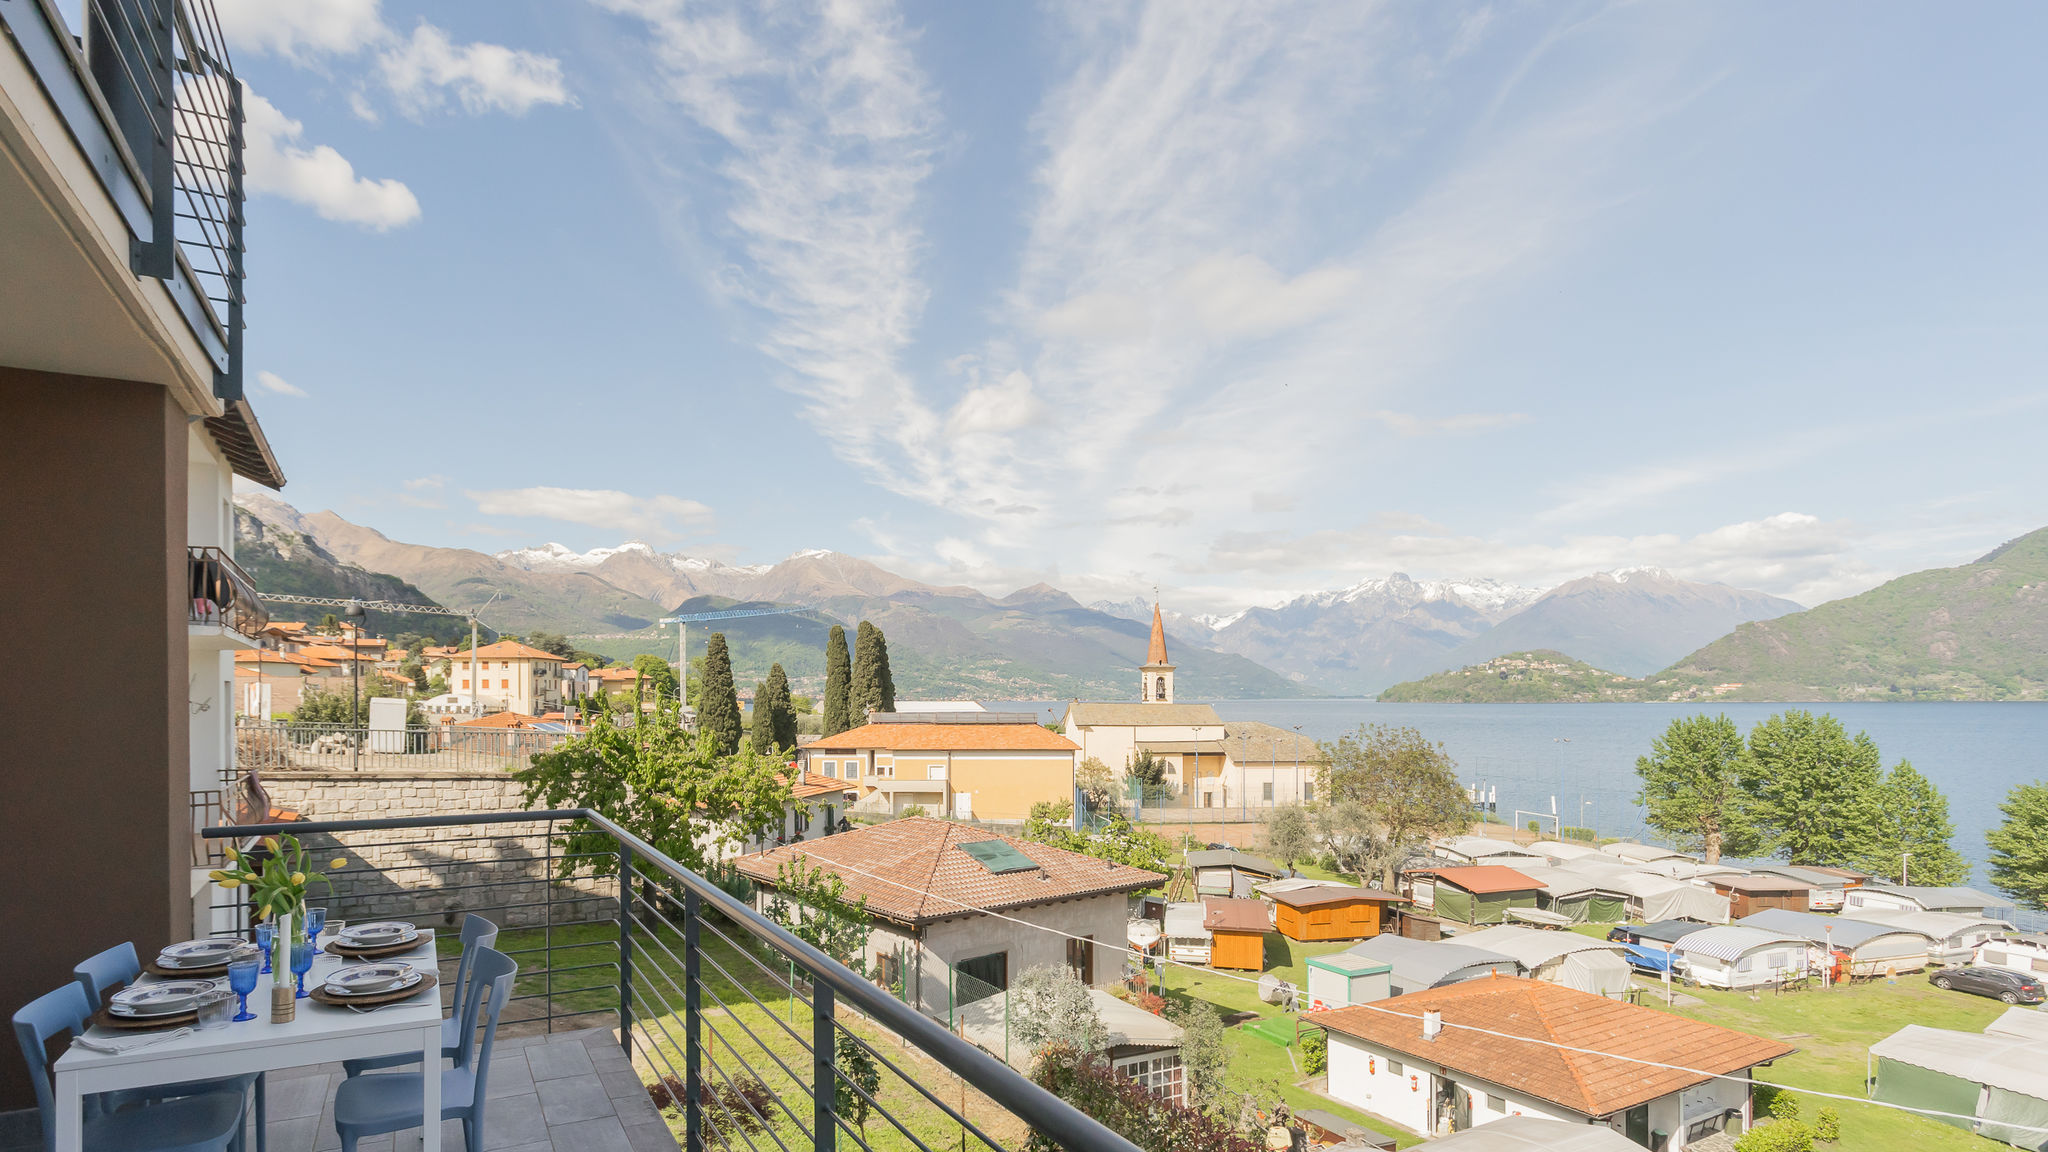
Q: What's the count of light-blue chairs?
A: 4